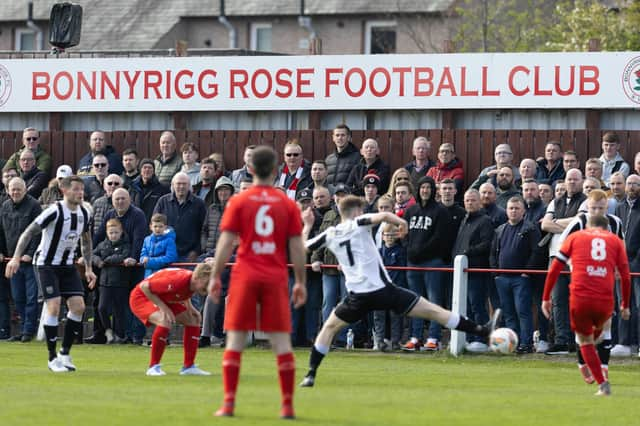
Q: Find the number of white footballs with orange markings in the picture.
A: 1